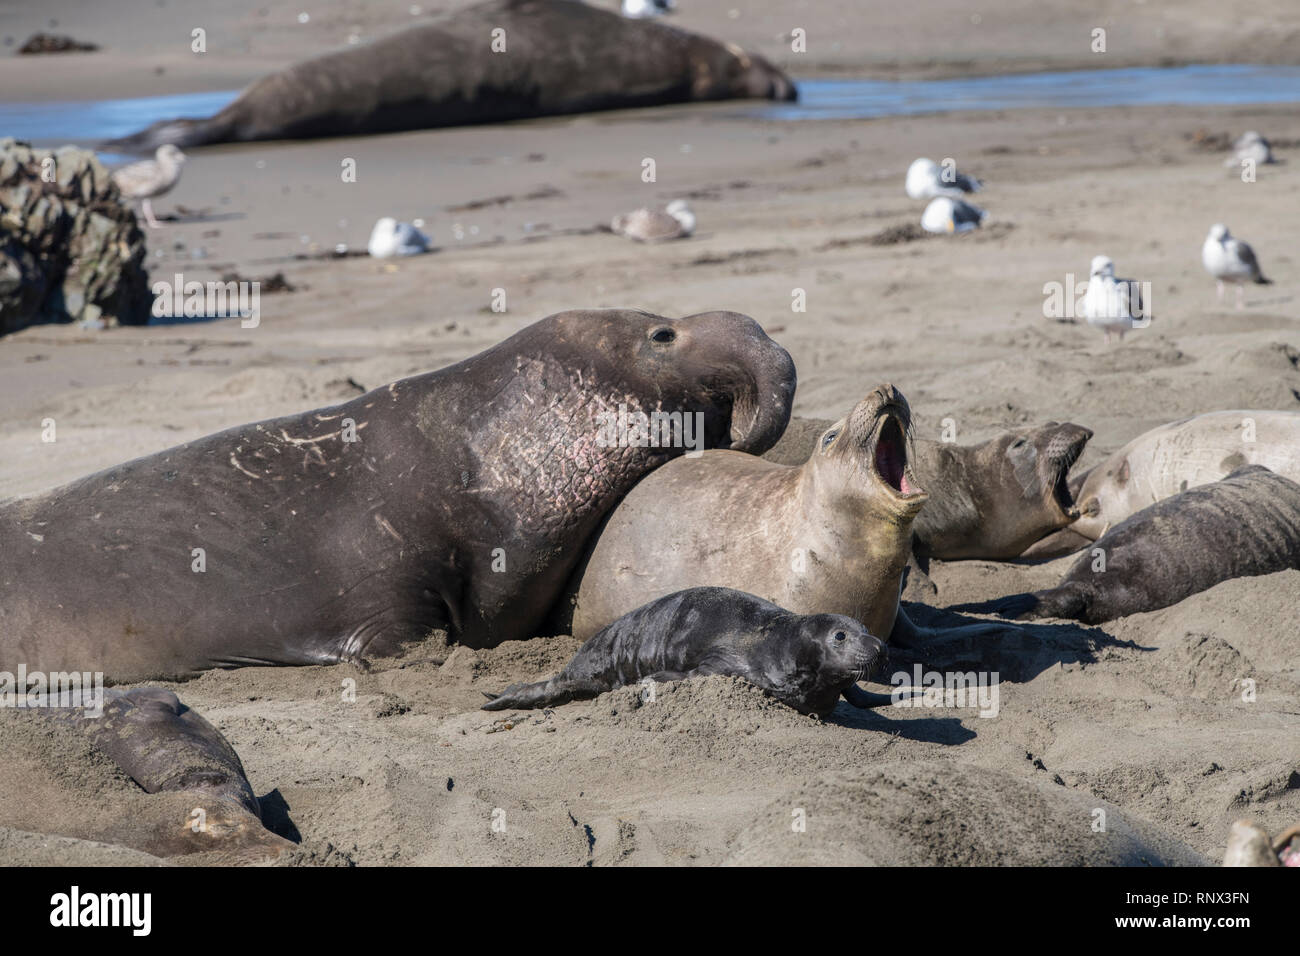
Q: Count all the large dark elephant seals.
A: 2